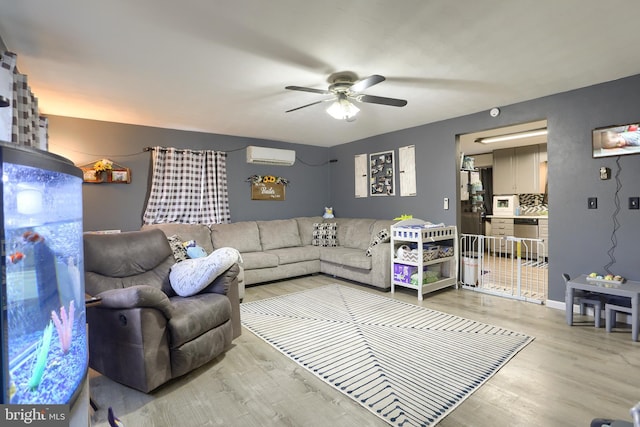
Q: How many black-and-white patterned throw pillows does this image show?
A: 3